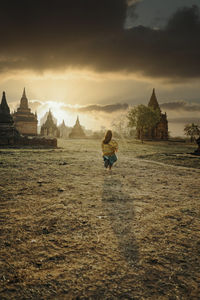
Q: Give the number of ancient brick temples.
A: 6